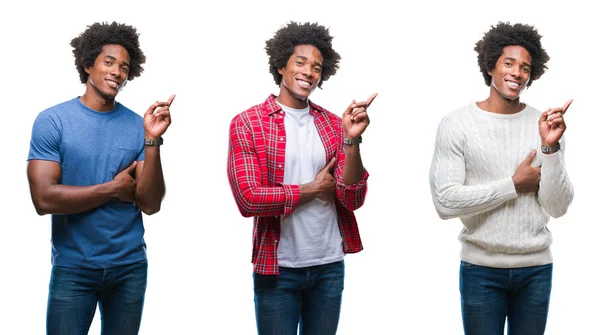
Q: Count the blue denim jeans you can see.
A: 3